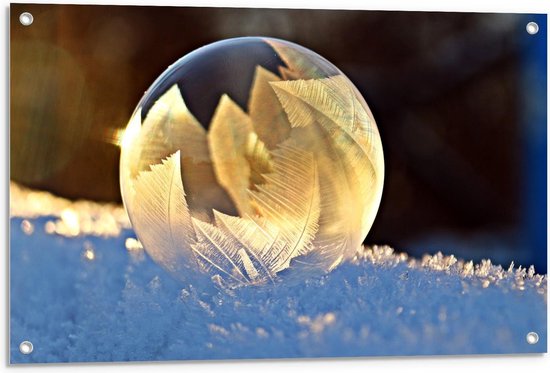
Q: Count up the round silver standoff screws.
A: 4